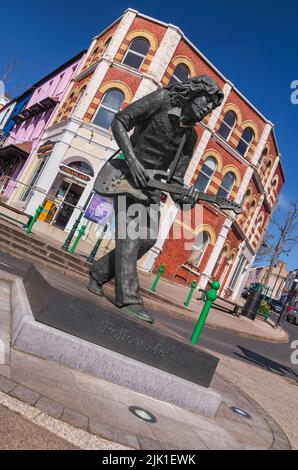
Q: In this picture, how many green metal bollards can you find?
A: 5